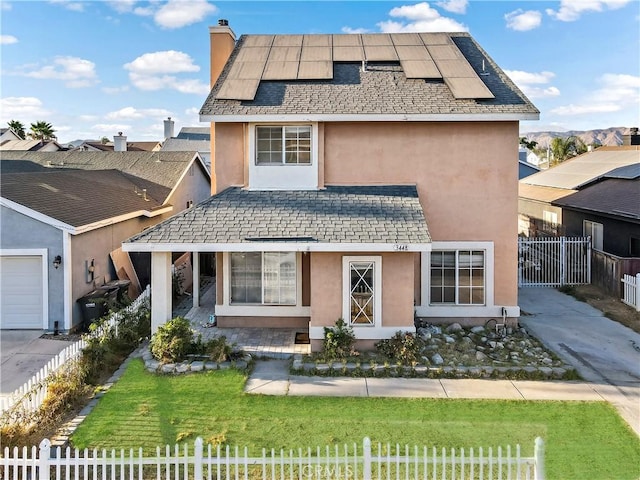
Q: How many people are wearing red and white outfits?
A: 0